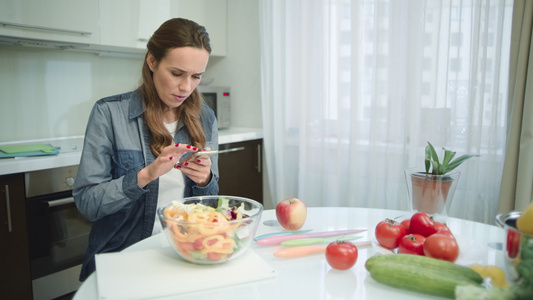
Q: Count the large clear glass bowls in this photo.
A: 1